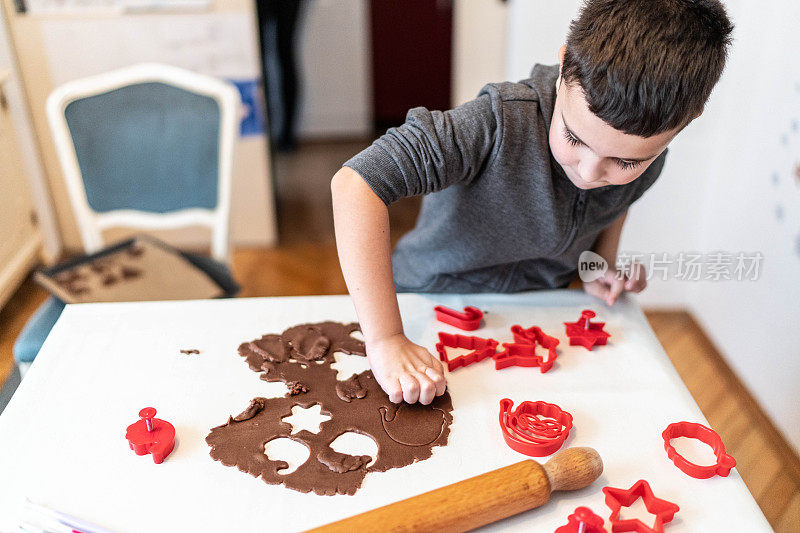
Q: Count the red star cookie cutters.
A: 2